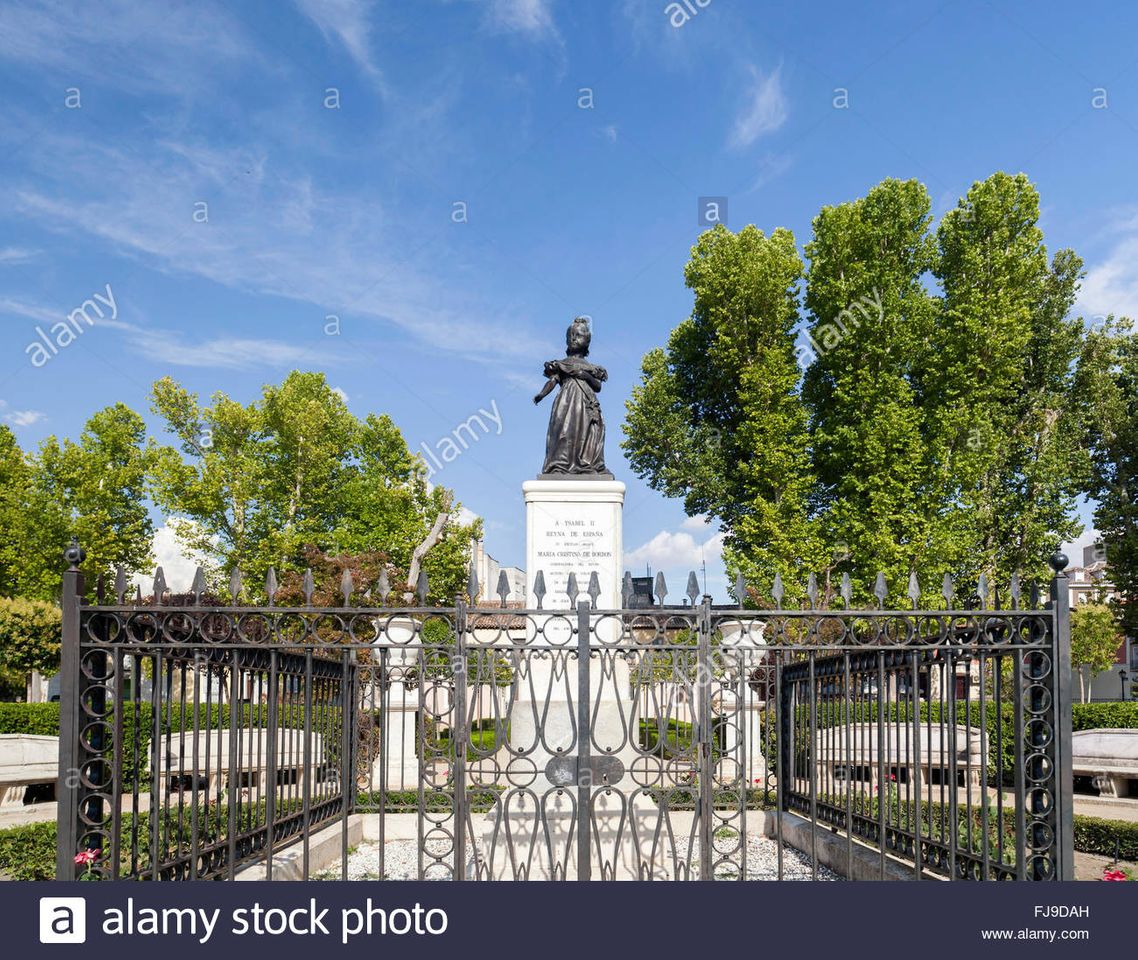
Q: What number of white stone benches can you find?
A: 4